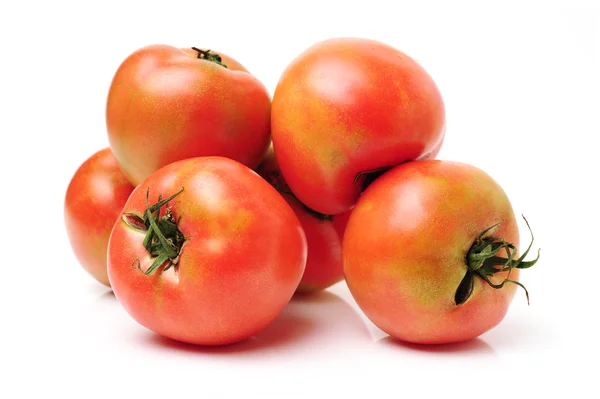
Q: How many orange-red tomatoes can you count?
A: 6